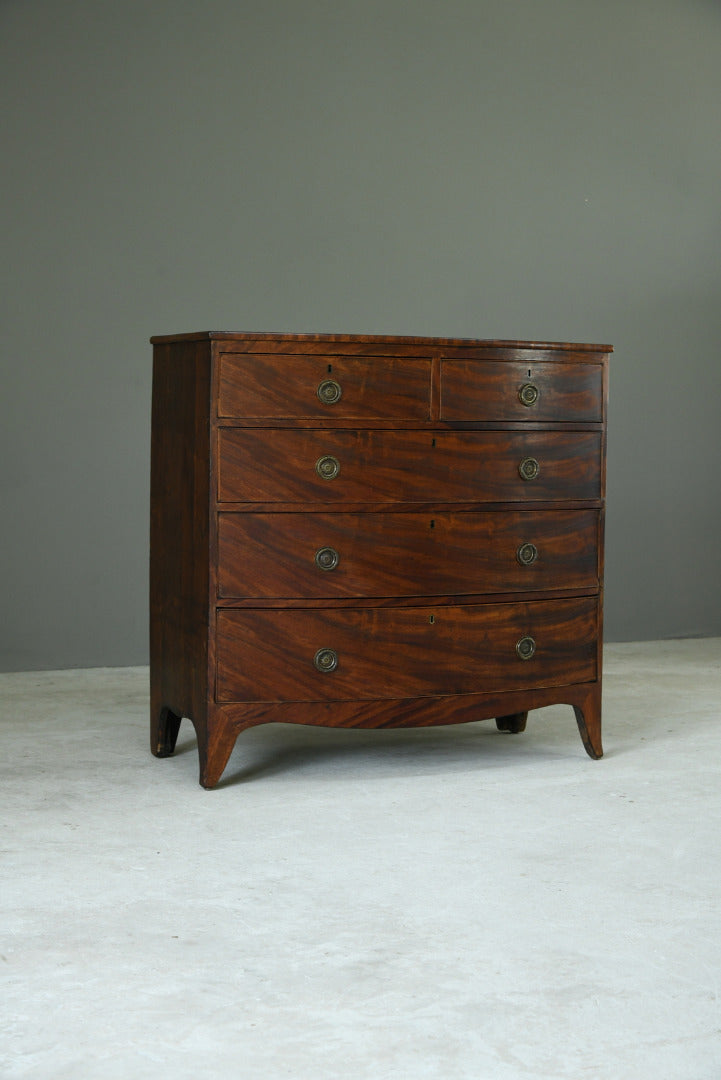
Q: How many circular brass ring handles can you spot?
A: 8